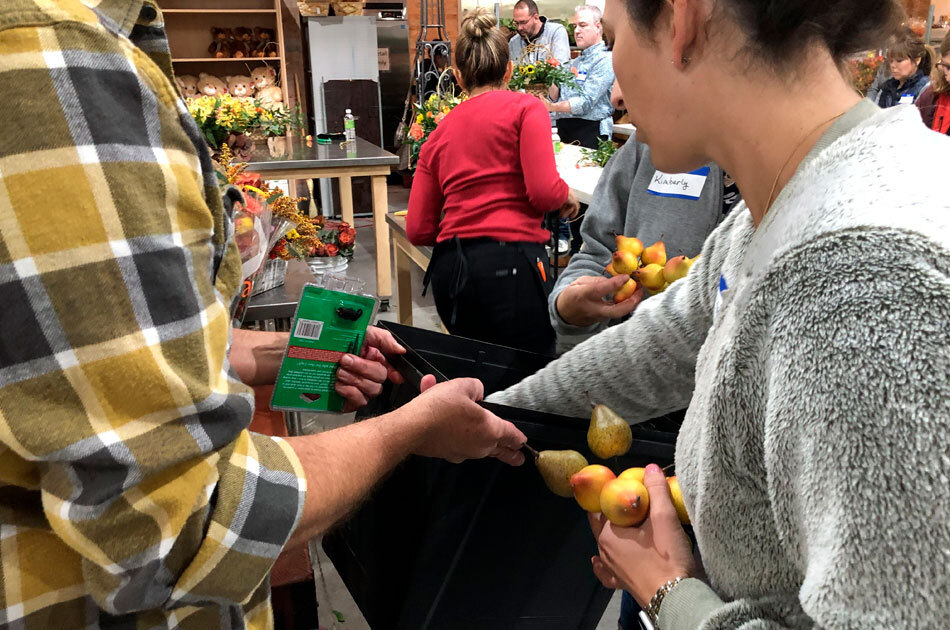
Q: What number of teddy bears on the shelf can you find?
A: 7